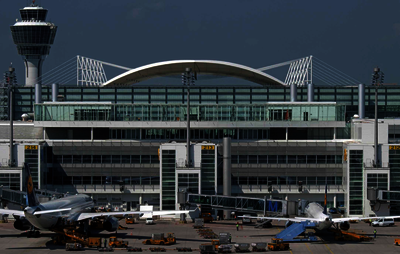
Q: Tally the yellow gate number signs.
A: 3